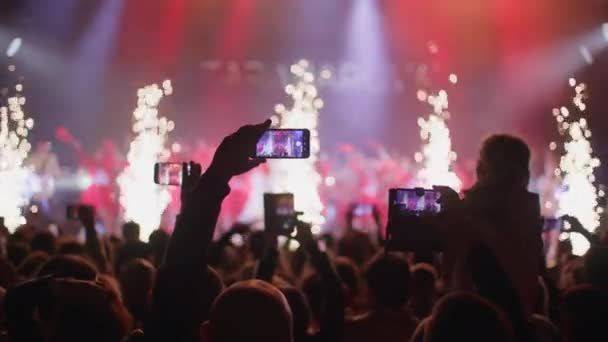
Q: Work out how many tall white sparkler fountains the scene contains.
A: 5